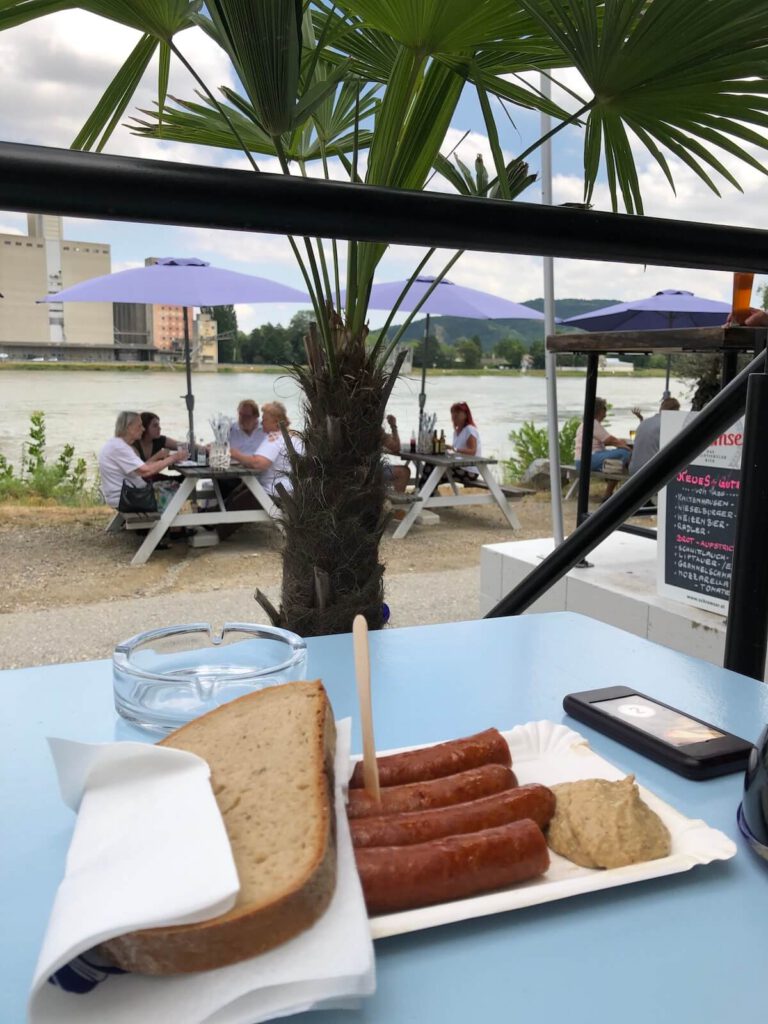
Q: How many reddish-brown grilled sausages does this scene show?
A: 4